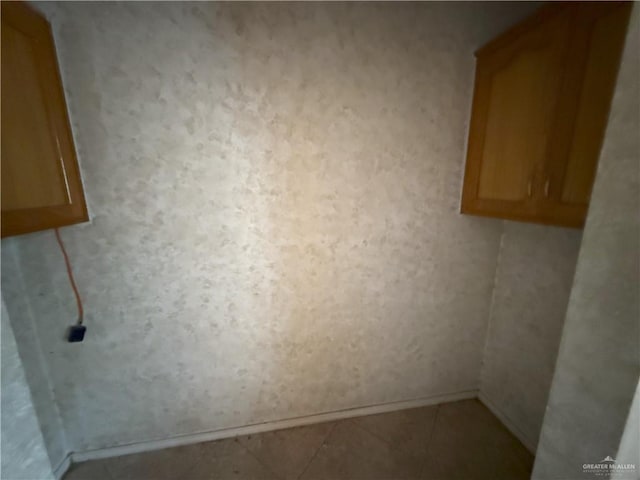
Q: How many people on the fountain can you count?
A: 0